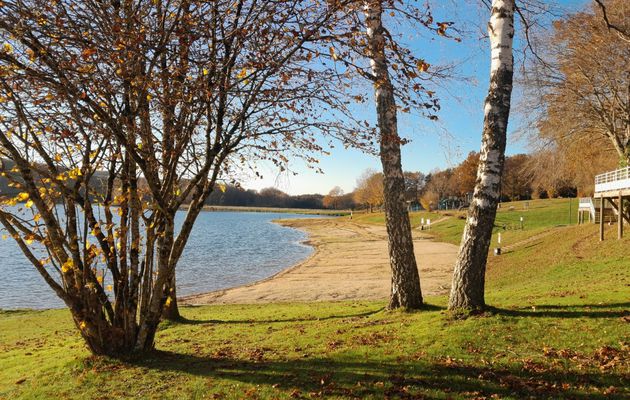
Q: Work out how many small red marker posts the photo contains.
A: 0